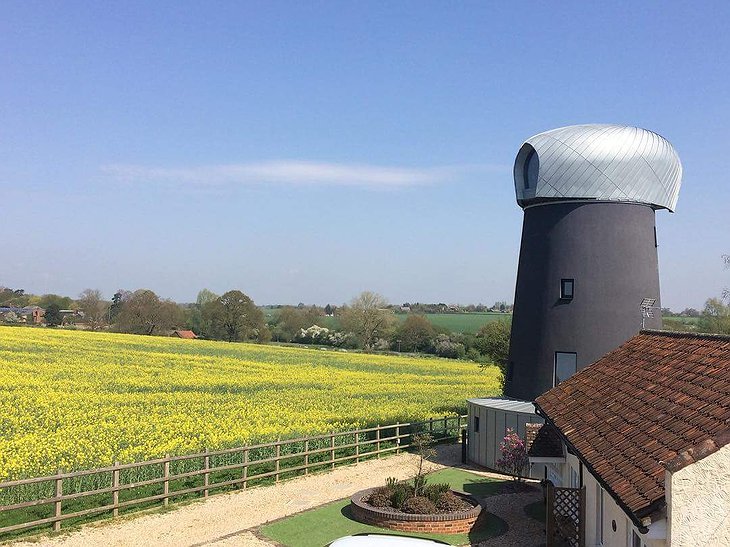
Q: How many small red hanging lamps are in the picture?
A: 0